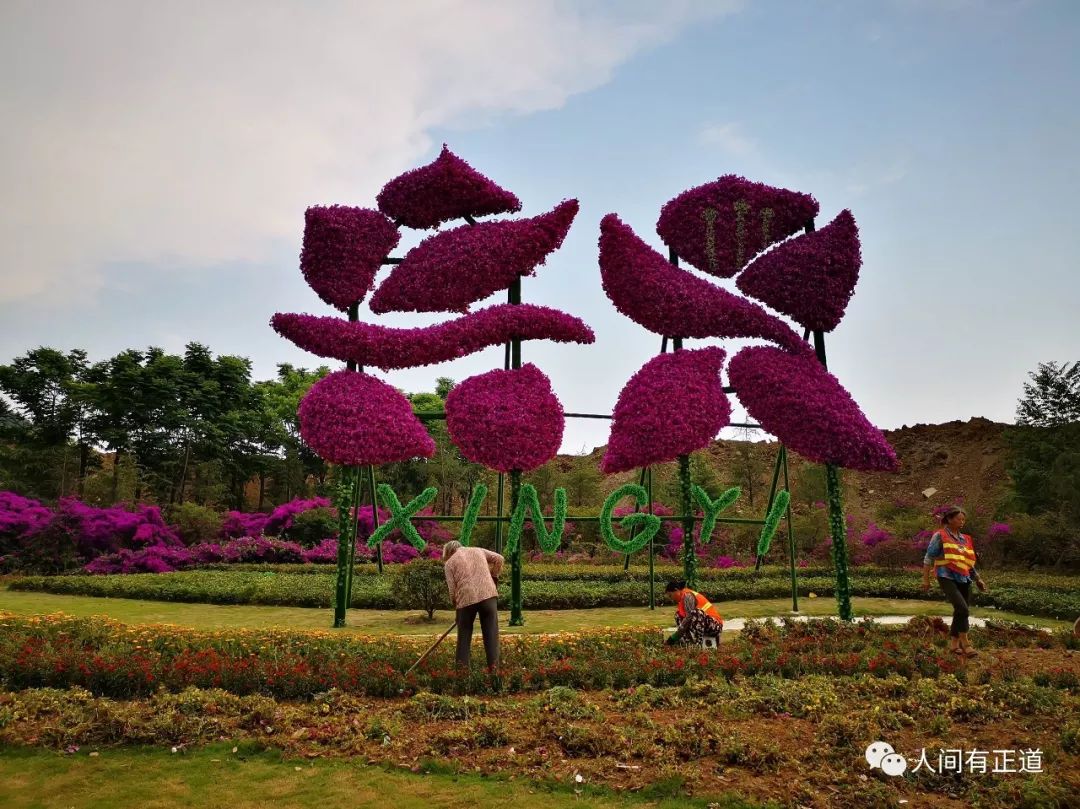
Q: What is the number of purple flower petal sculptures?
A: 11